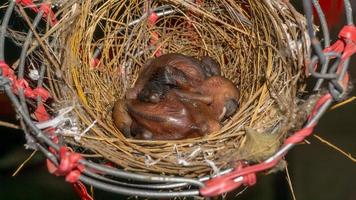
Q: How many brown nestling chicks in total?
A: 2